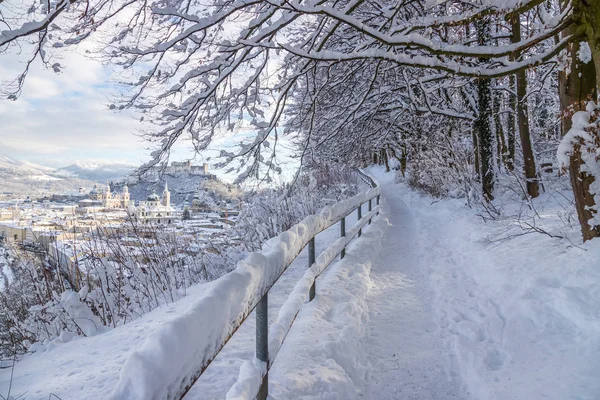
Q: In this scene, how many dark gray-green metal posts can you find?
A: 6